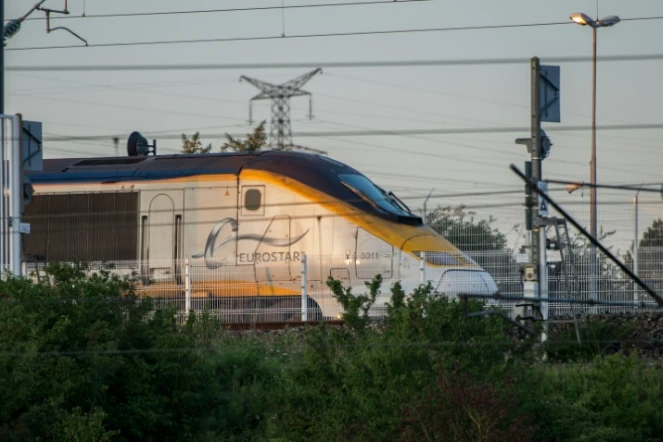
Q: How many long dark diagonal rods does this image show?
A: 1